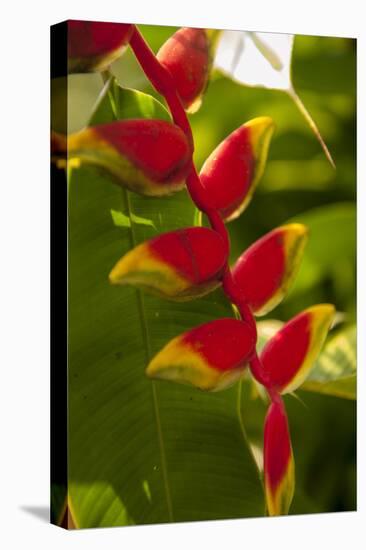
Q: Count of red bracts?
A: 9